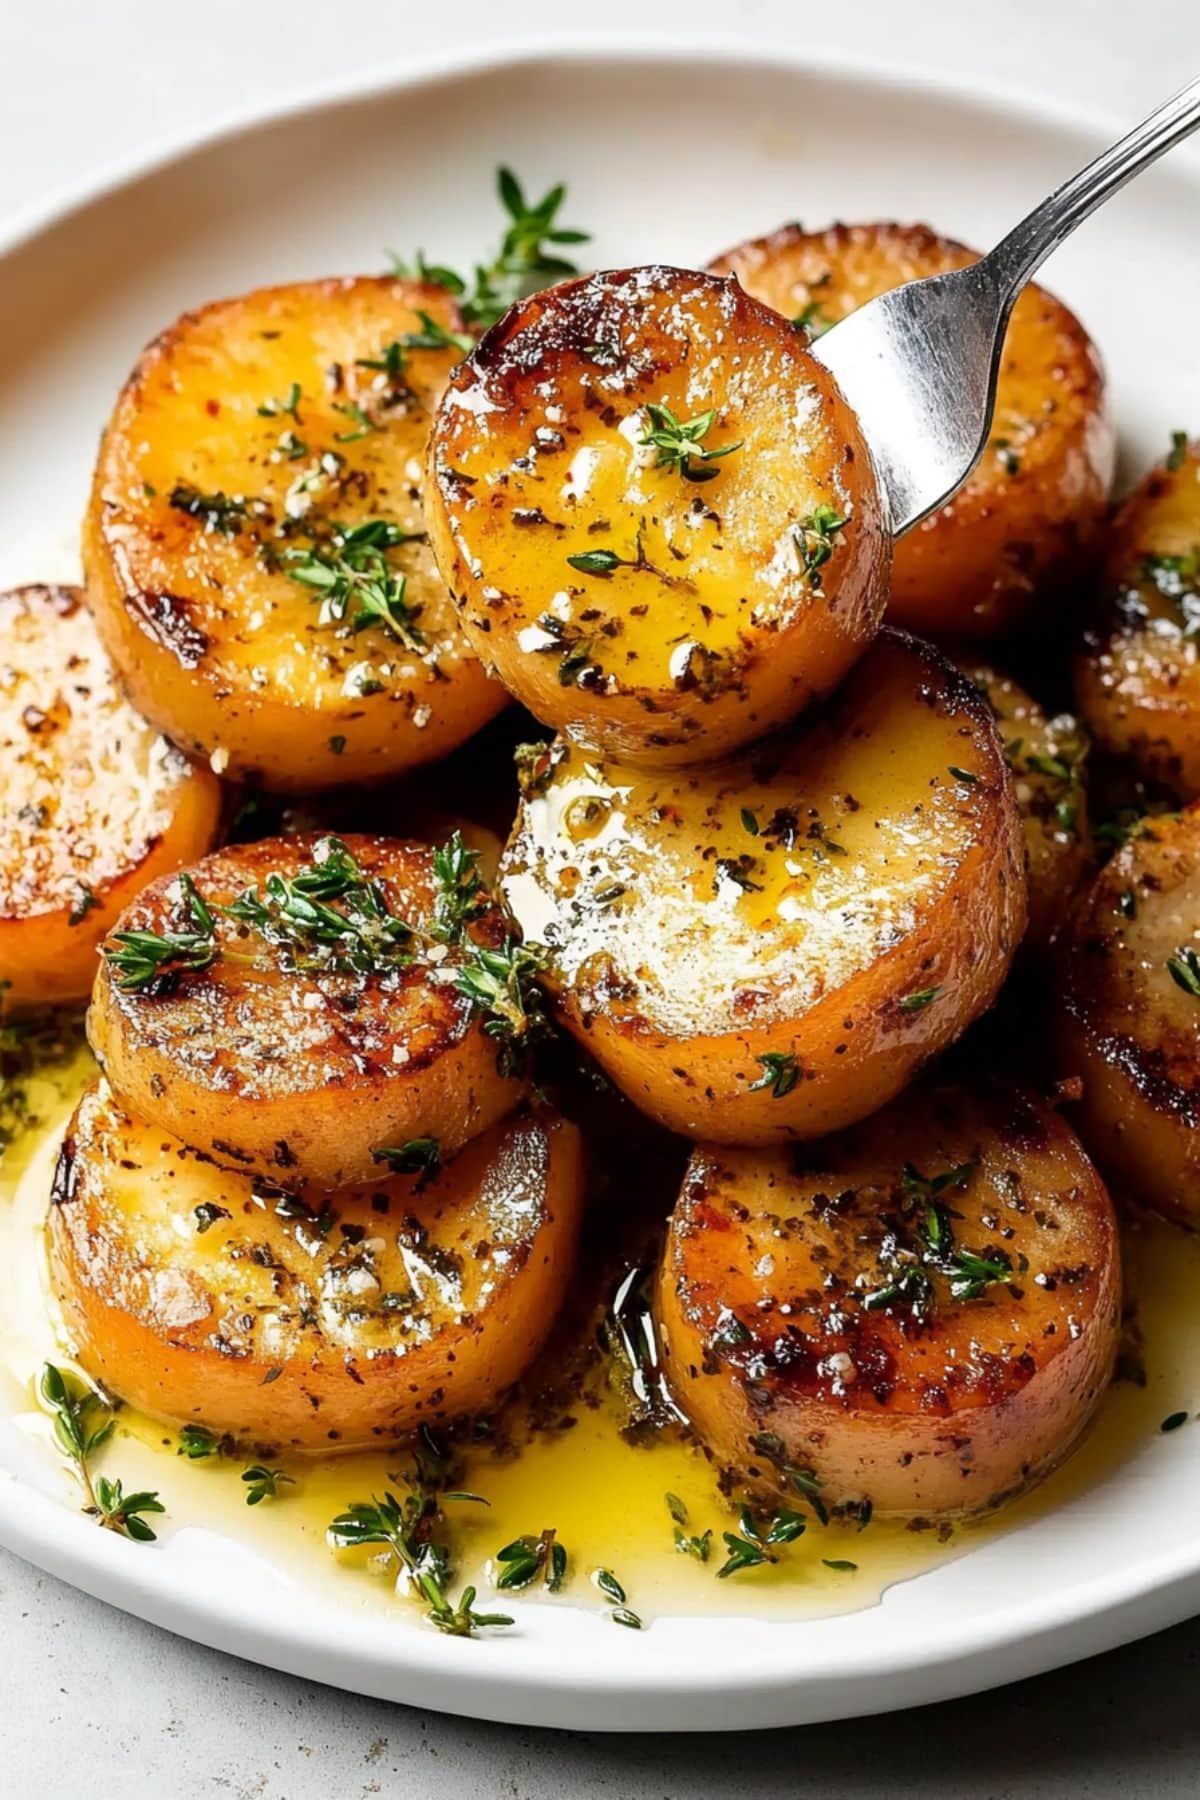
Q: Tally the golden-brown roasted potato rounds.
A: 11